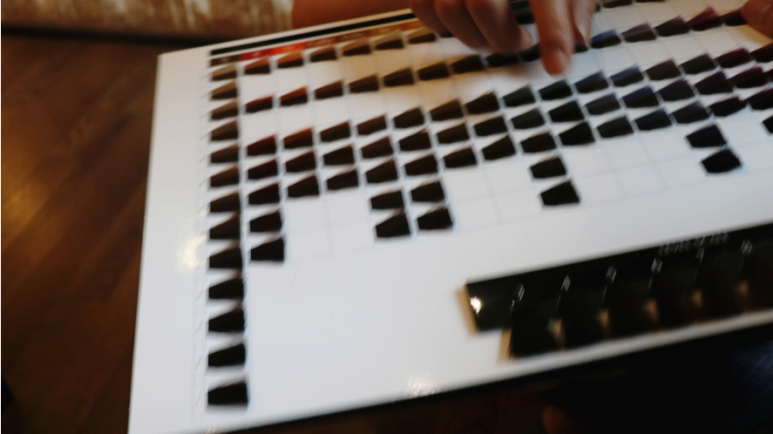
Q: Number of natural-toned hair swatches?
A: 13